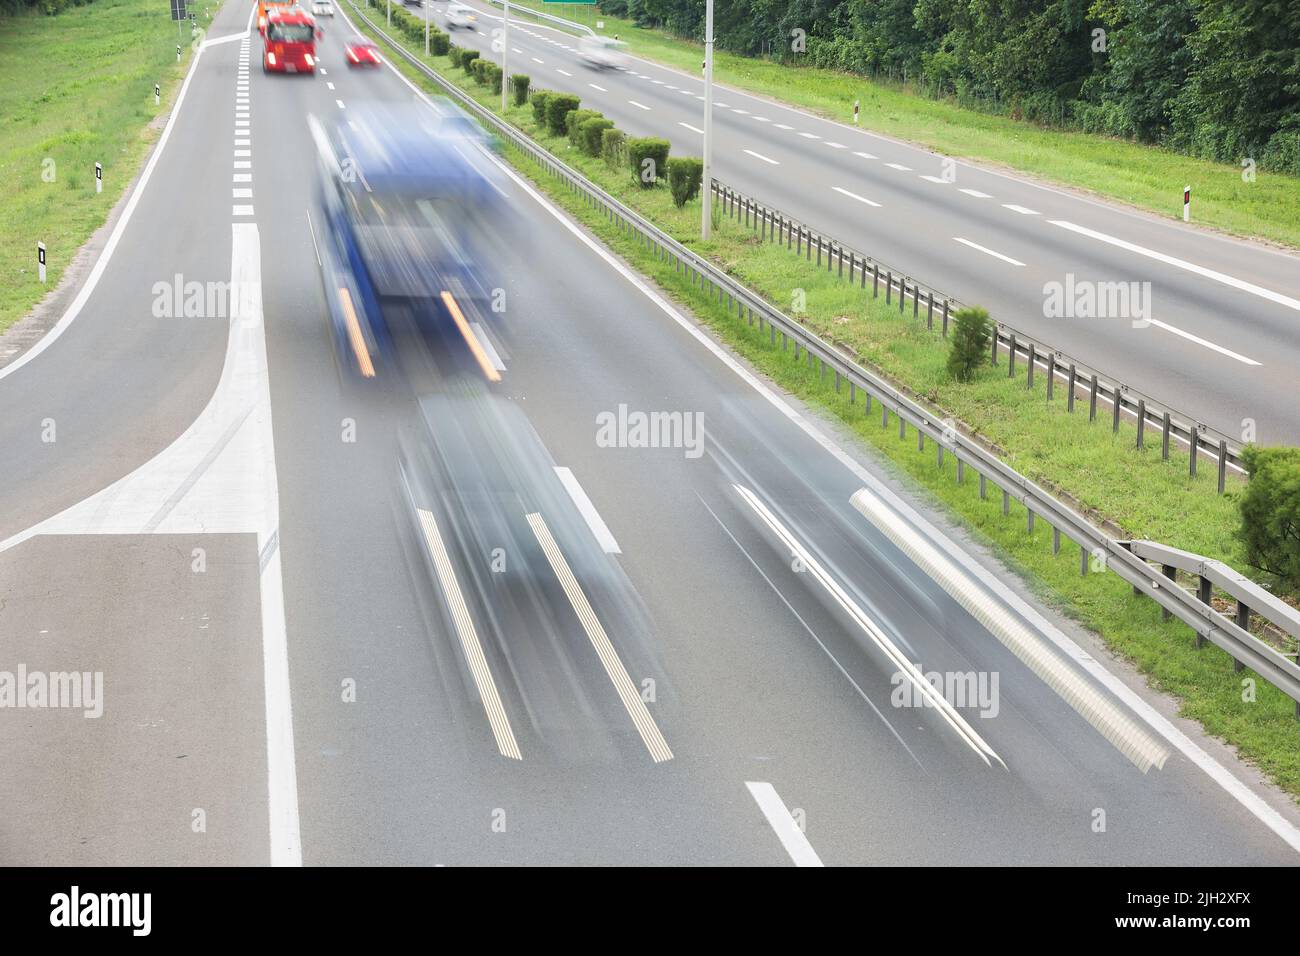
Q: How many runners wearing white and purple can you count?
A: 0